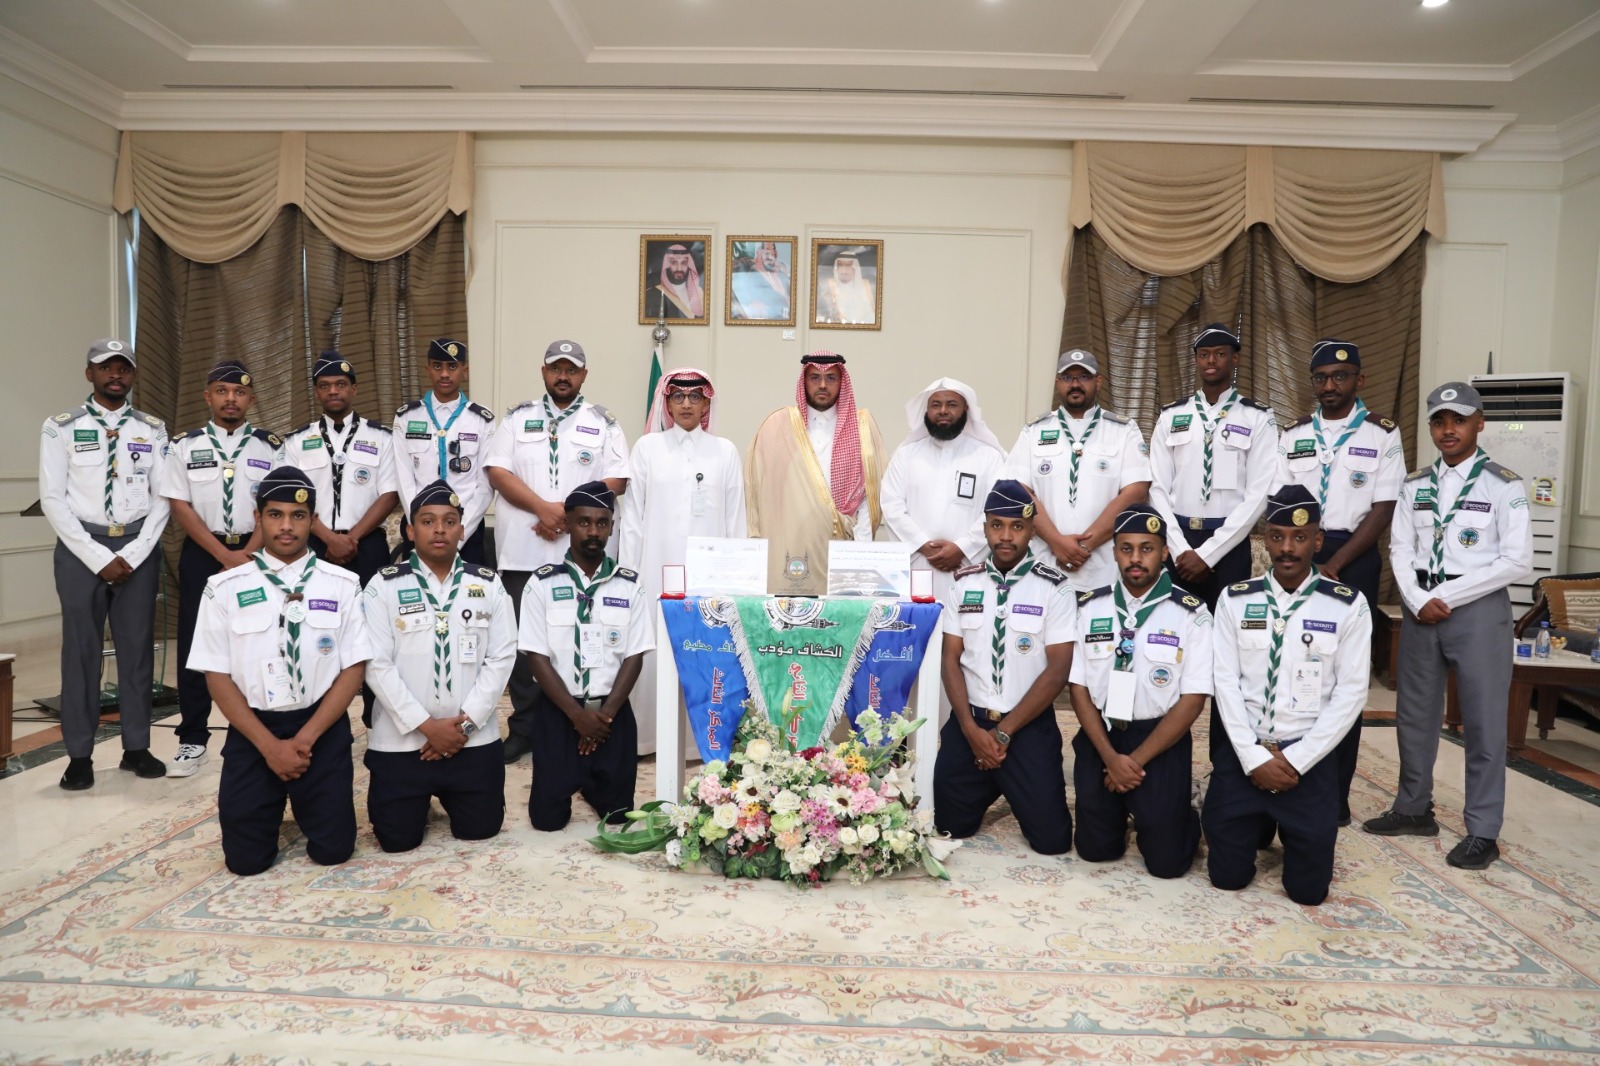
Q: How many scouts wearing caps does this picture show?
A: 15